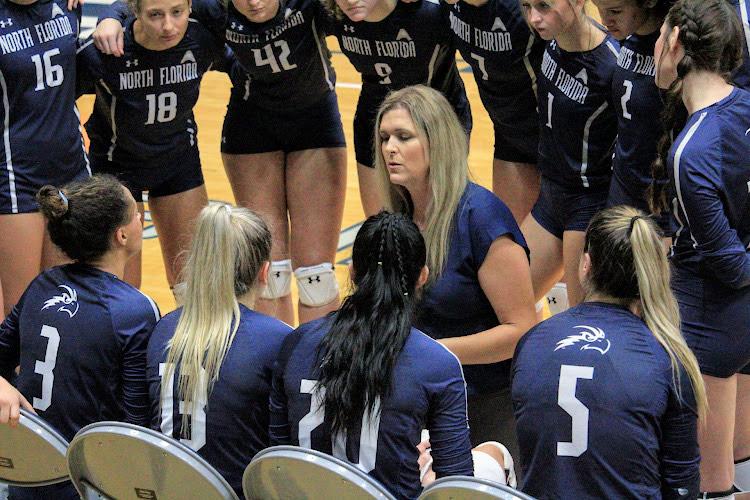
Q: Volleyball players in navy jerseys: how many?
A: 12